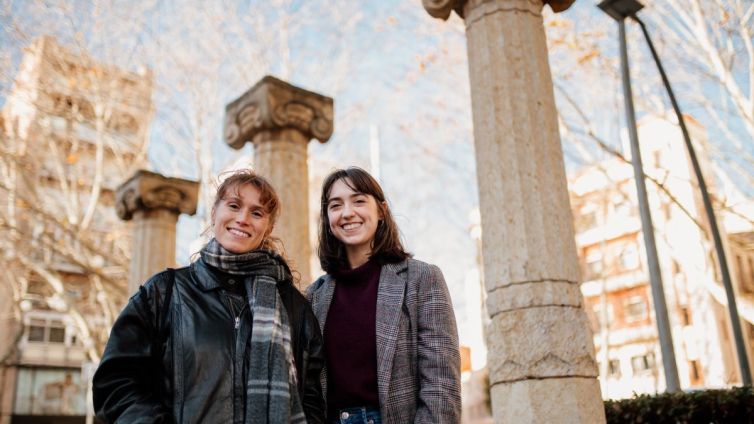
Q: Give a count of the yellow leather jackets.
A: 0